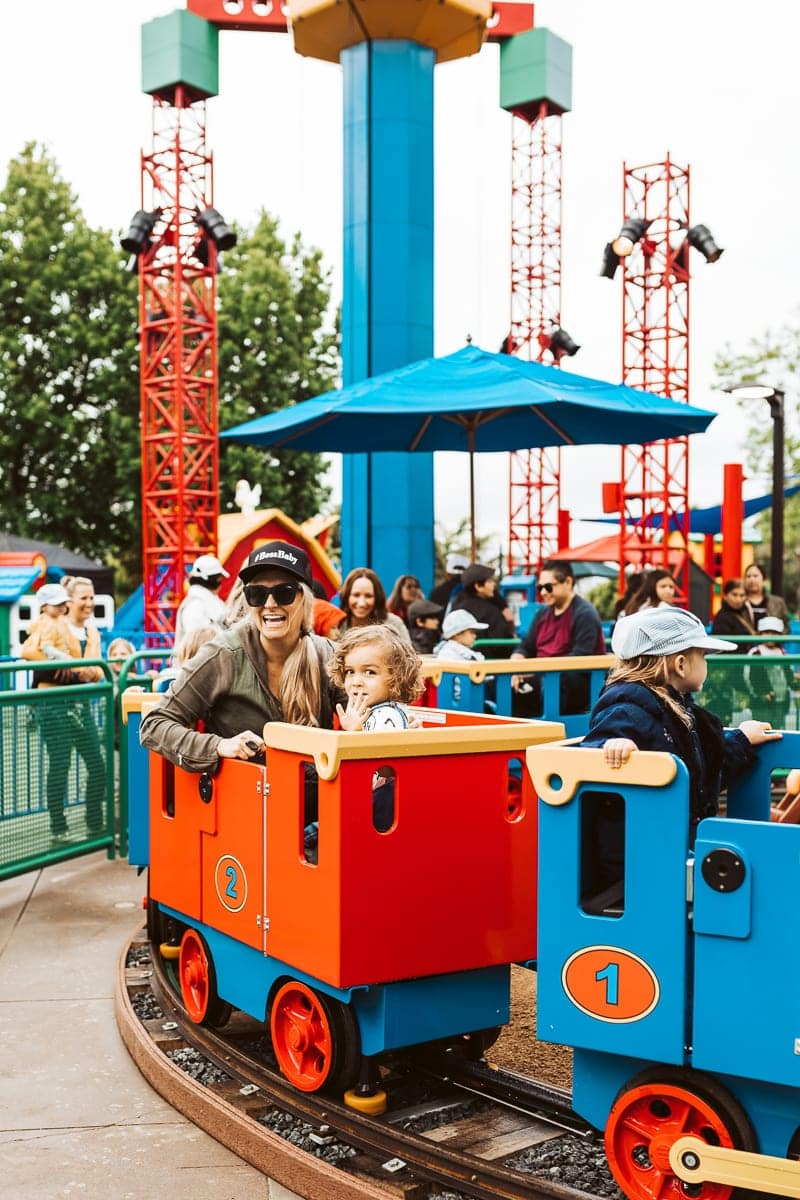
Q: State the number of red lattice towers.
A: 3